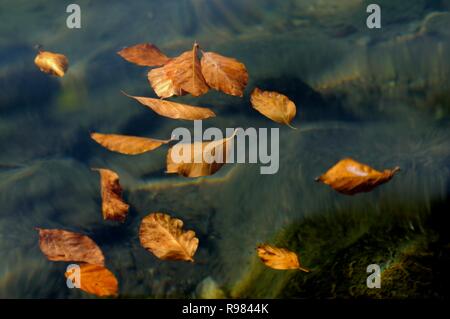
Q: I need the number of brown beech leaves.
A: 14